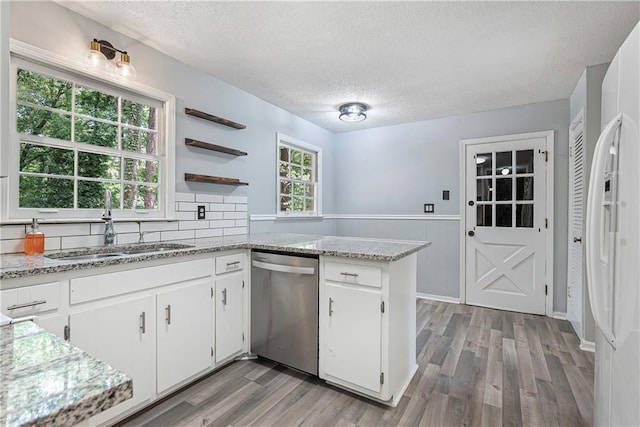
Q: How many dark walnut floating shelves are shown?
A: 3